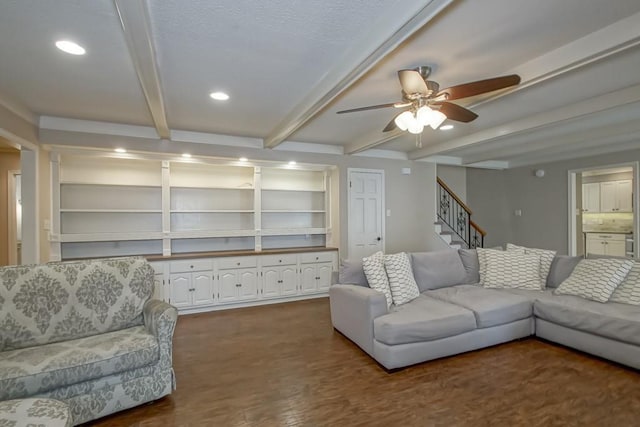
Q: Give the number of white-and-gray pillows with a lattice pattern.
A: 7